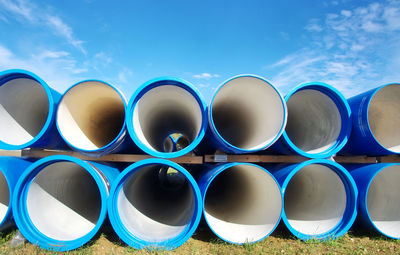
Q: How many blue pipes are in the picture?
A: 12